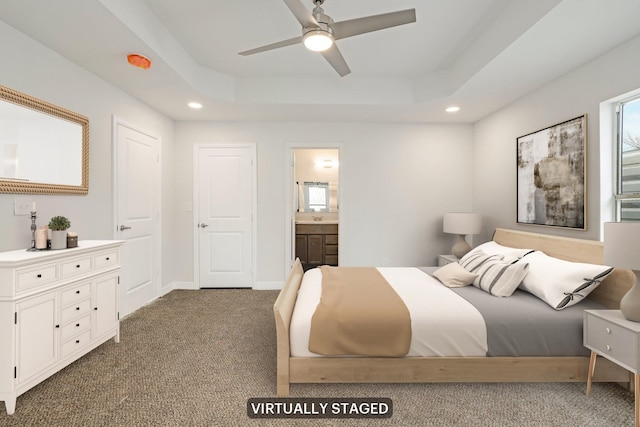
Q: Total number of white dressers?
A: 1